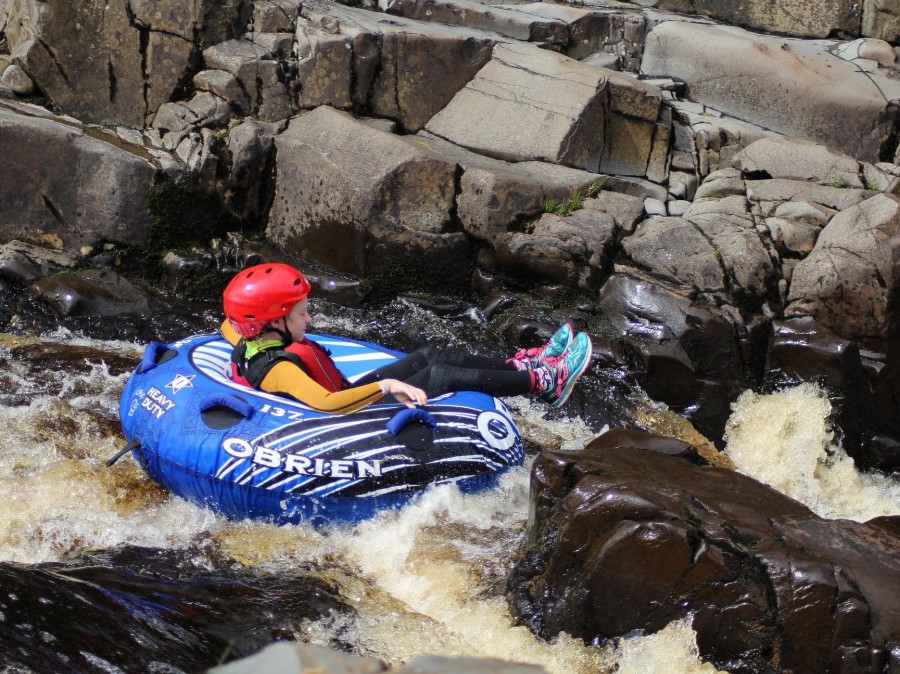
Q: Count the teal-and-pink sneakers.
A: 2